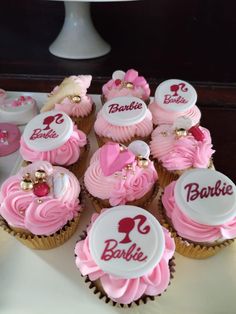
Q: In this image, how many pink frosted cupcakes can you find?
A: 10